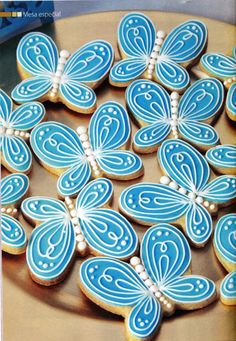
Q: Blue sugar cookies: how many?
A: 12